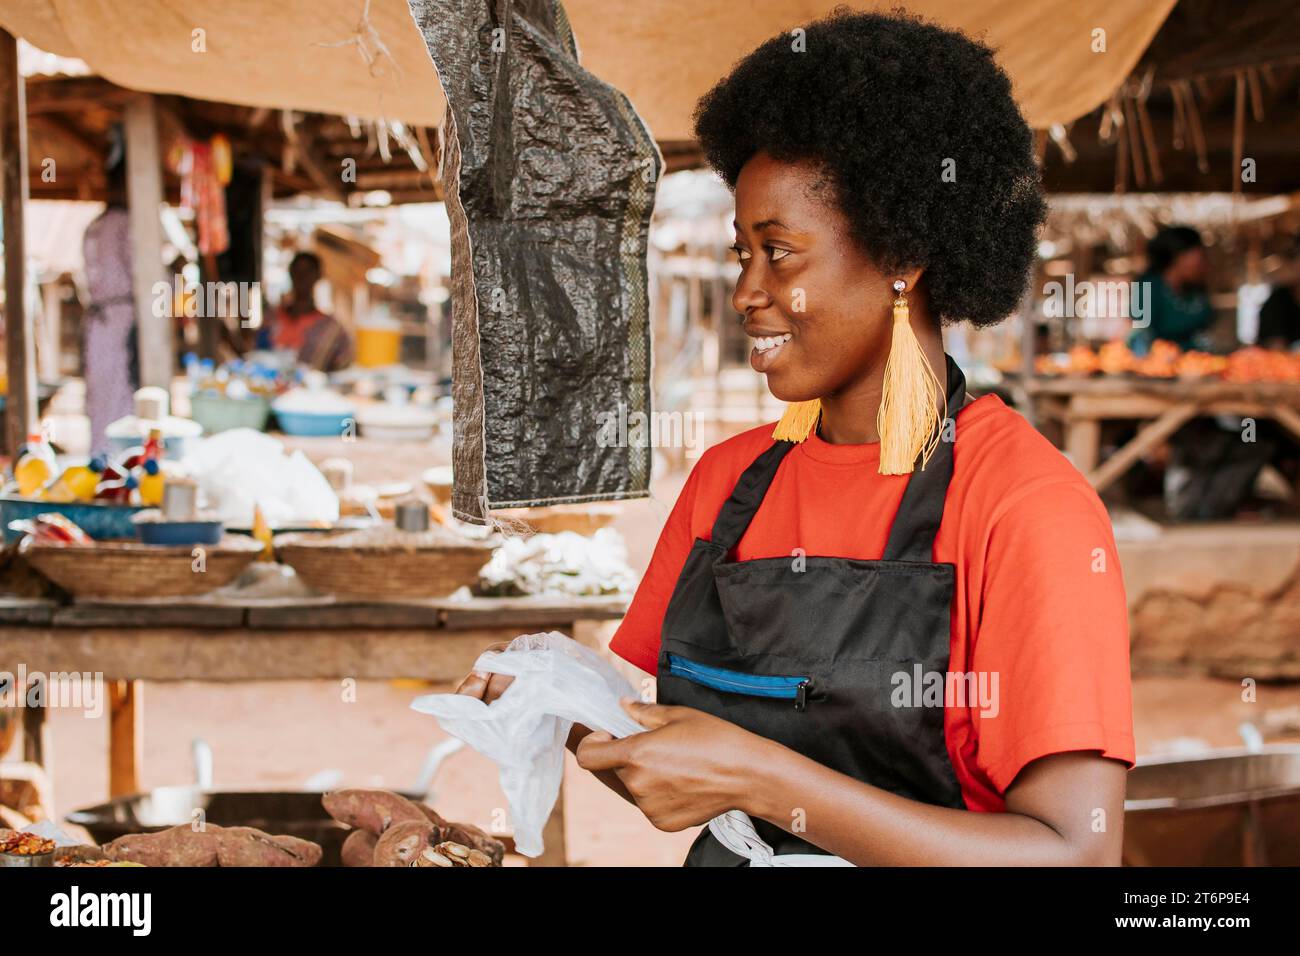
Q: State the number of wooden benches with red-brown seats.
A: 0